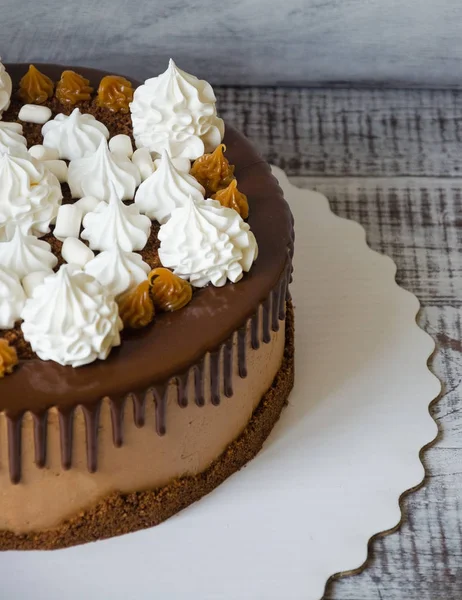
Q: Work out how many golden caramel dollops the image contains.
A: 8